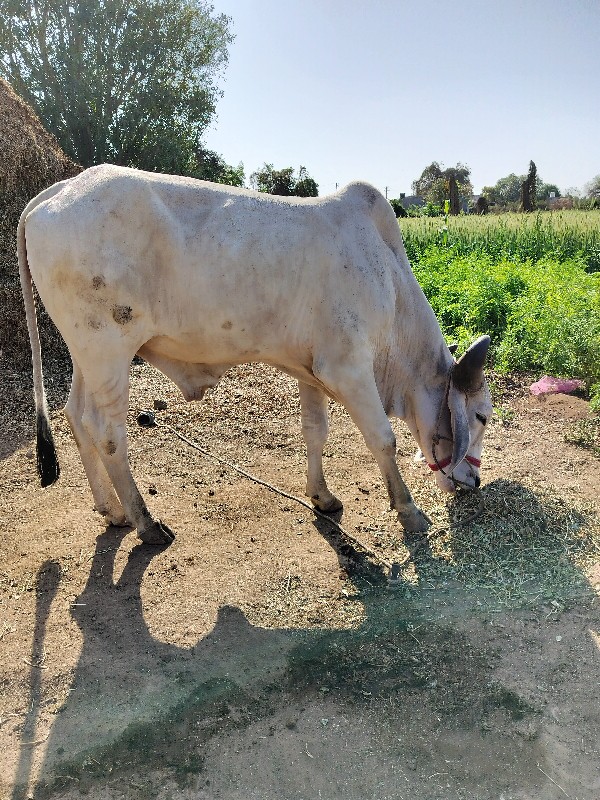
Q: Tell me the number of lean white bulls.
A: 1